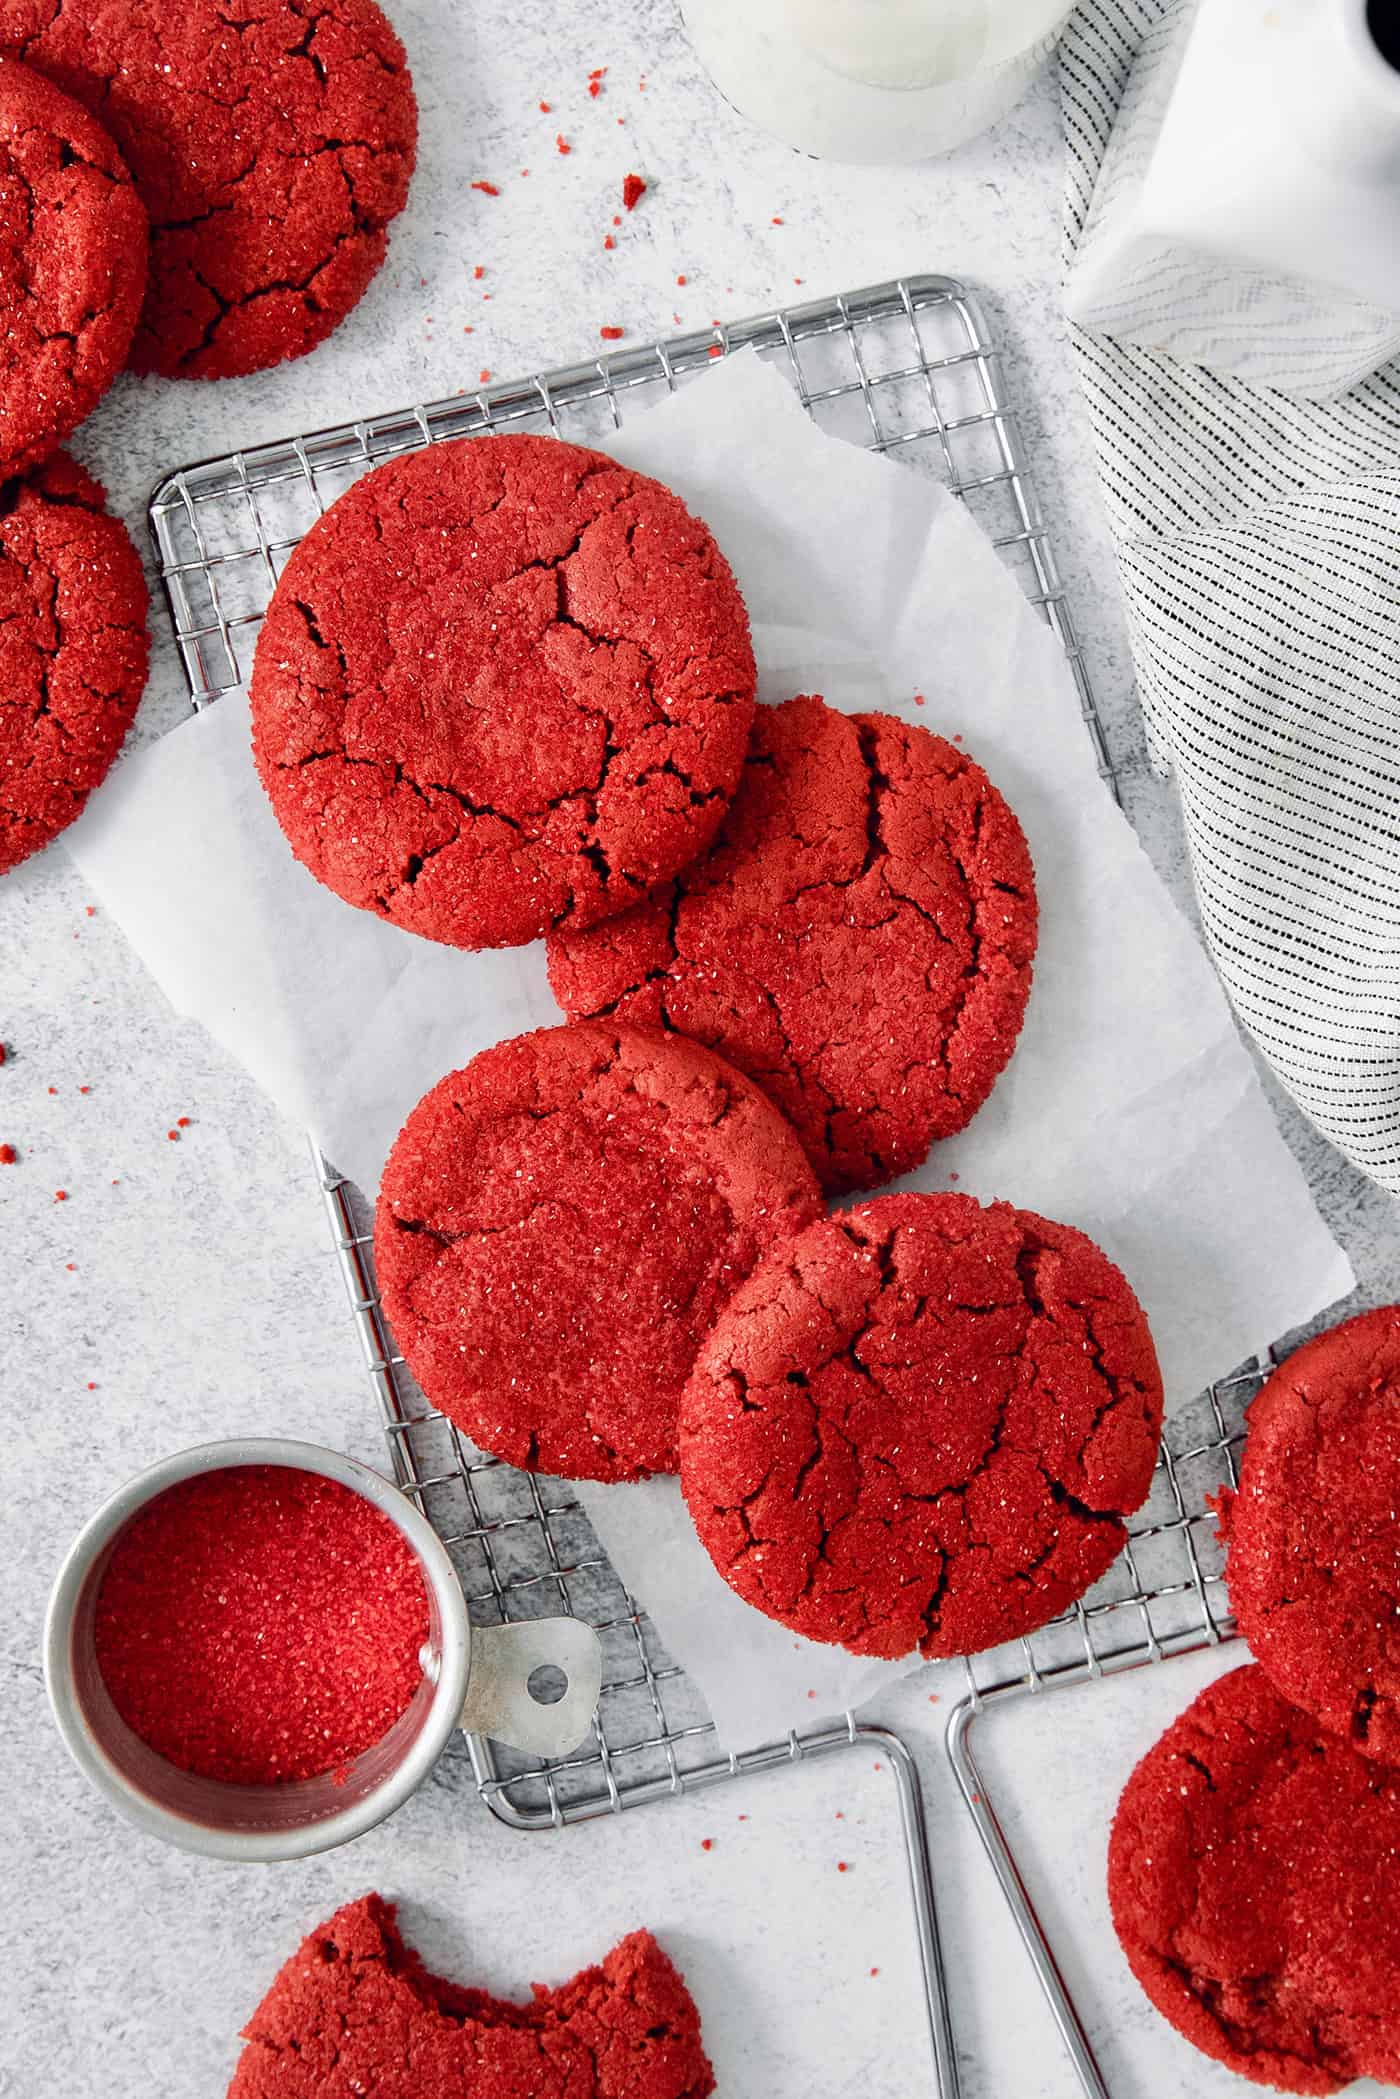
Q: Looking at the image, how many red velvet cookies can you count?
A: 10